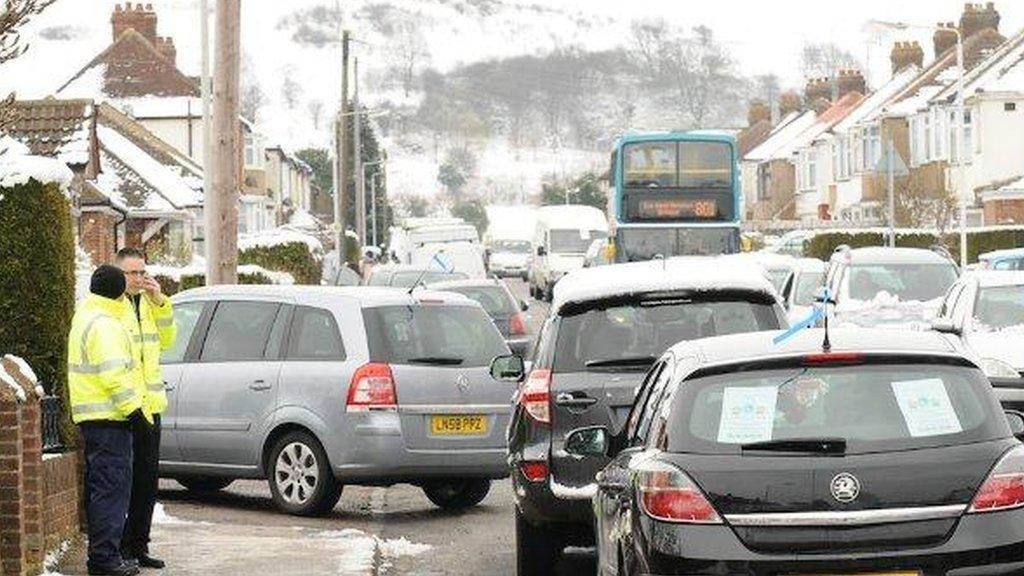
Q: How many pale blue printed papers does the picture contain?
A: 2